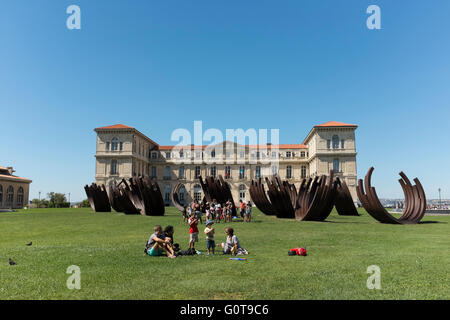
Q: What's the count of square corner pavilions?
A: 2